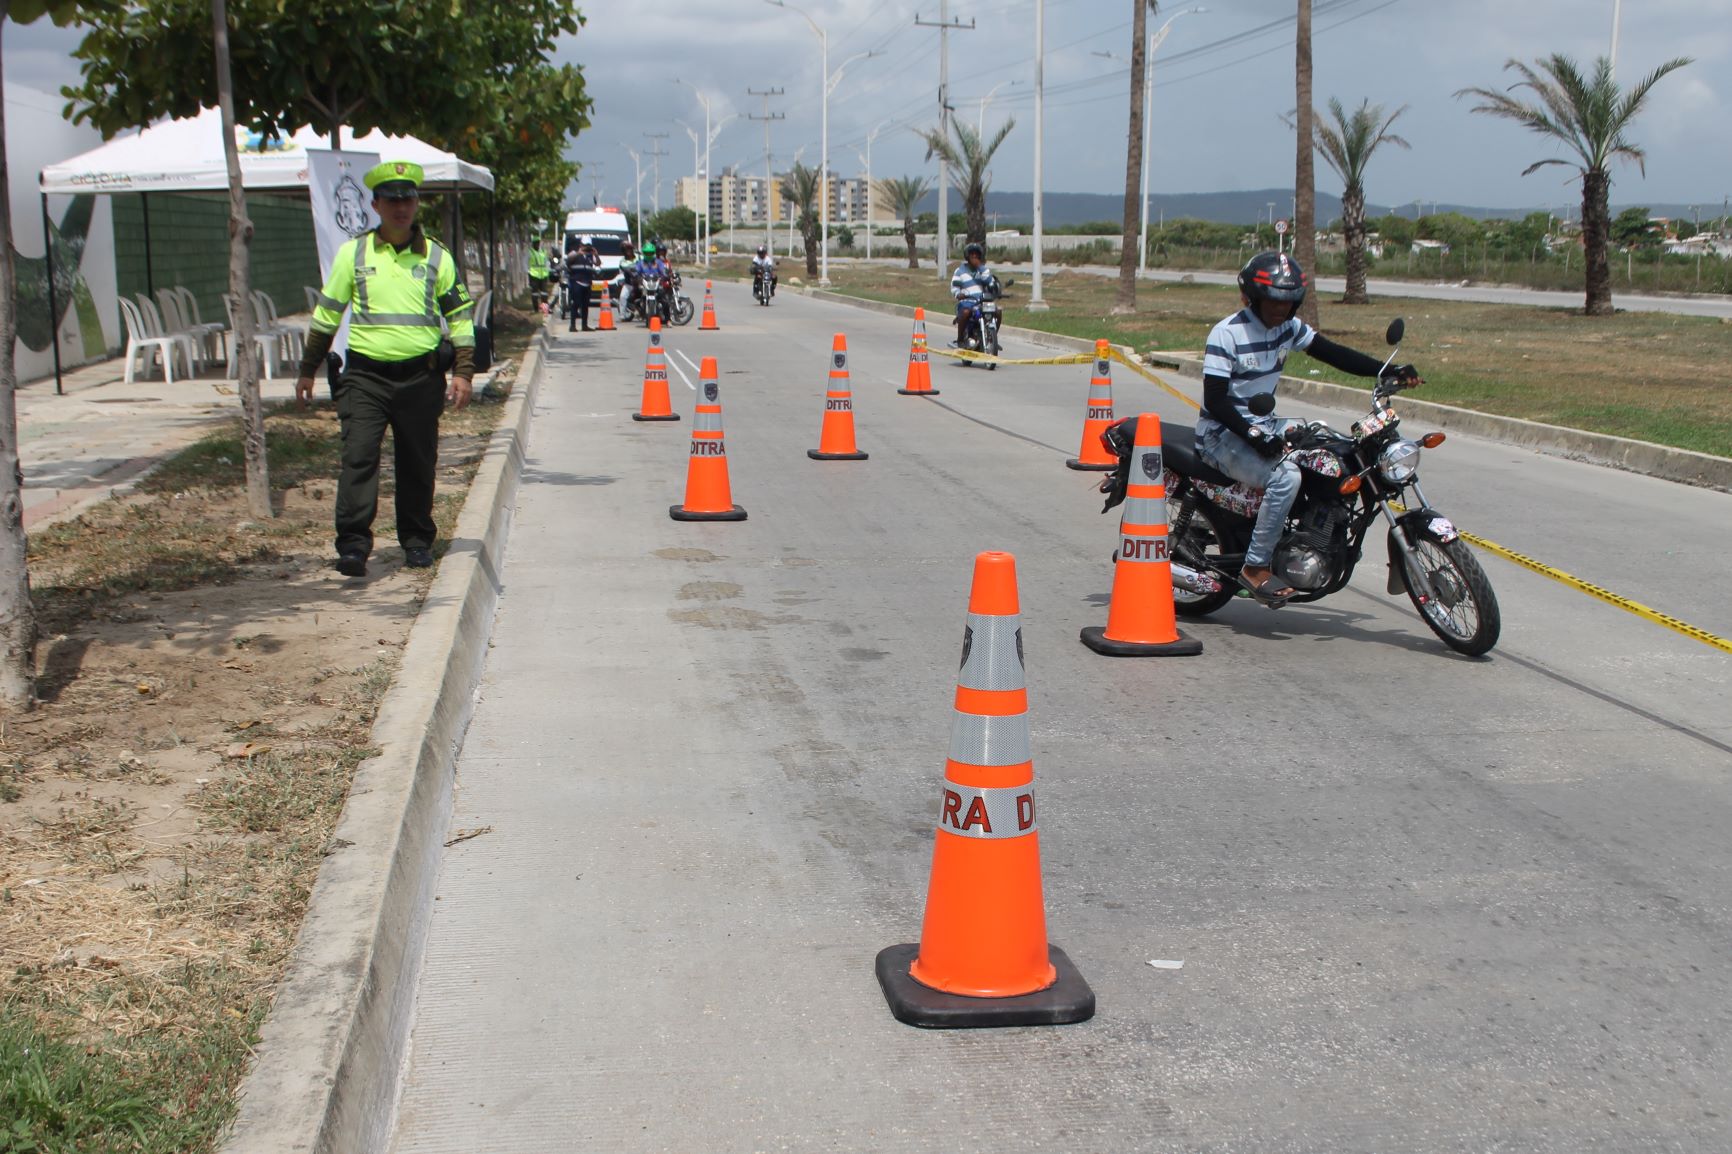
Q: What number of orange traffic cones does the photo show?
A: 9